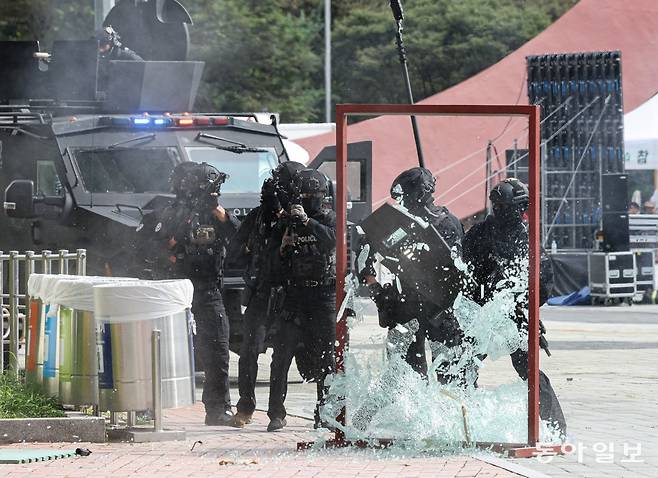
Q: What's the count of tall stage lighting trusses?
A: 1